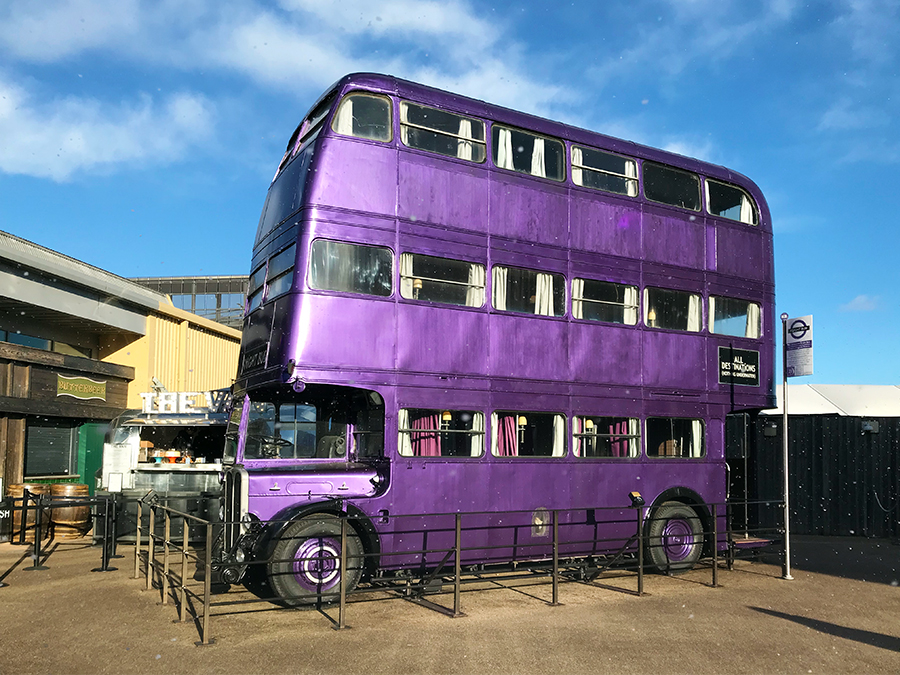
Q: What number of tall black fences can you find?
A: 1